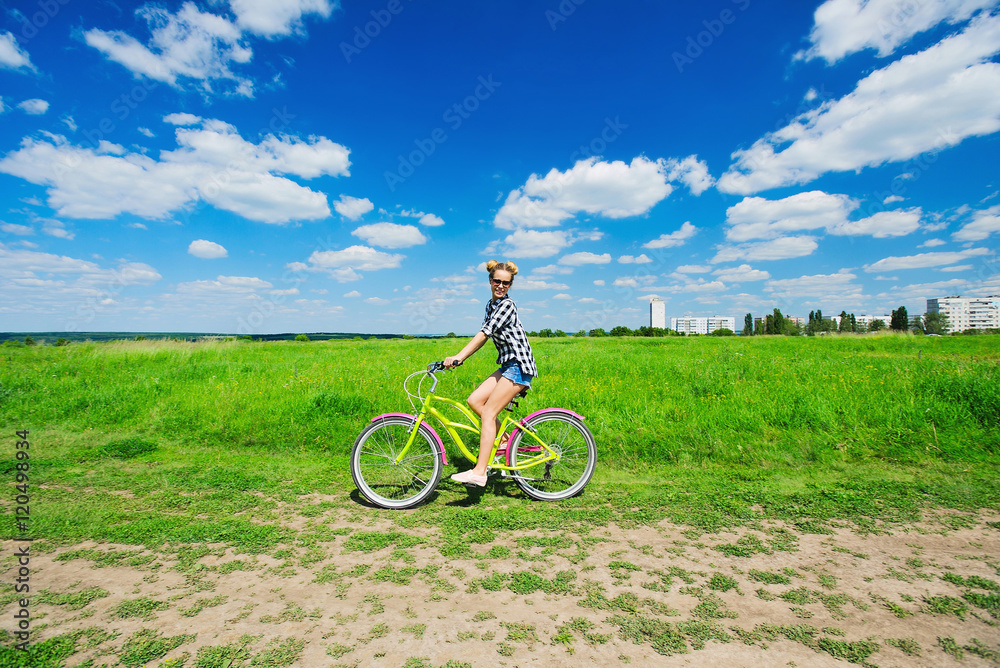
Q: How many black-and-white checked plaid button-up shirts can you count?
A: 1